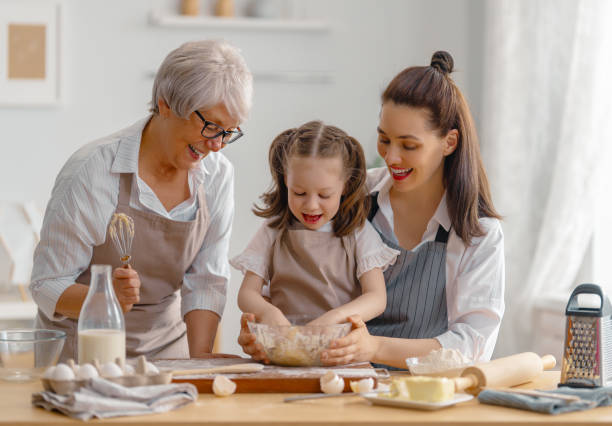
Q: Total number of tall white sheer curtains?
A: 1